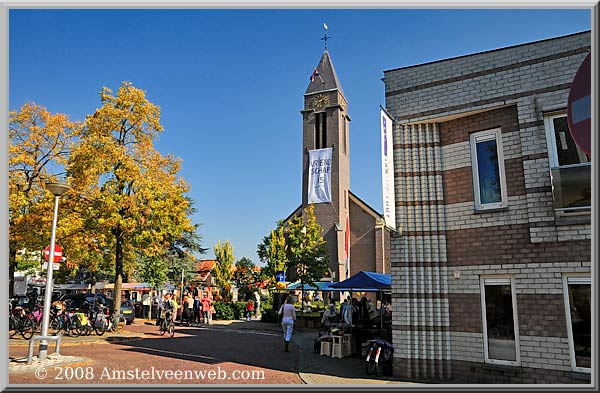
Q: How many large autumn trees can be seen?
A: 2